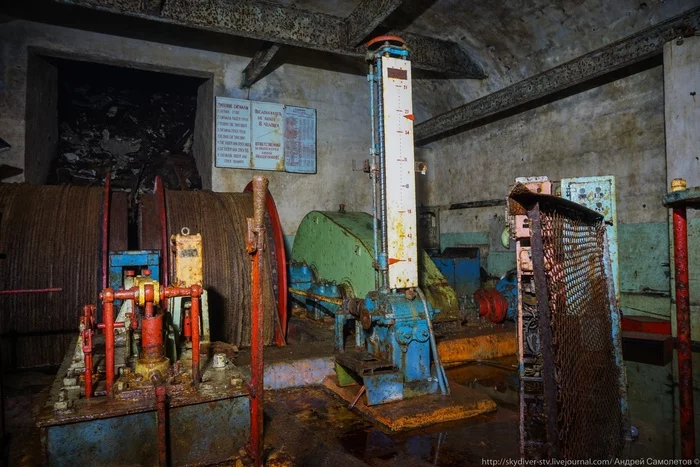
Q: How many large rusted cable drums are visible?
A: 2